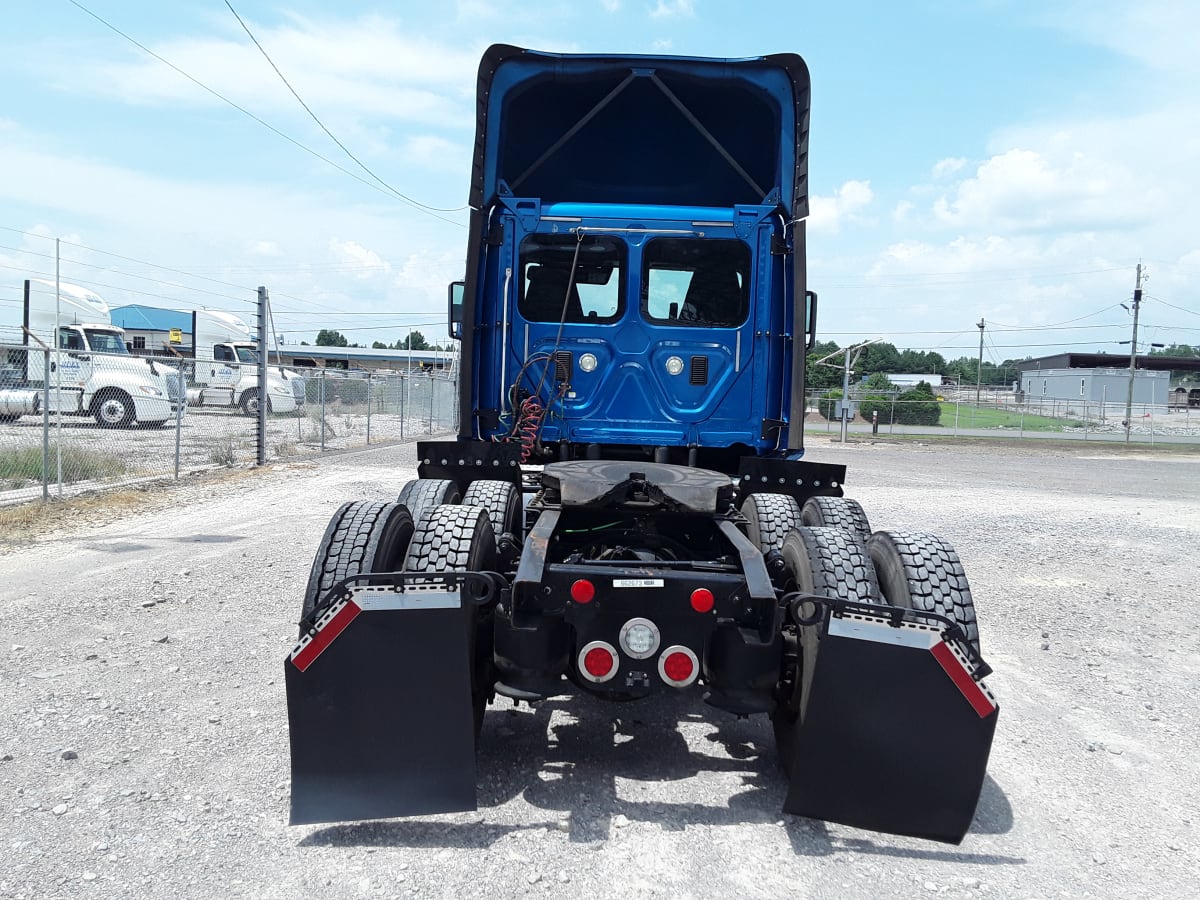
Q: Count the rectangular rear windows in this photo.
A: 2